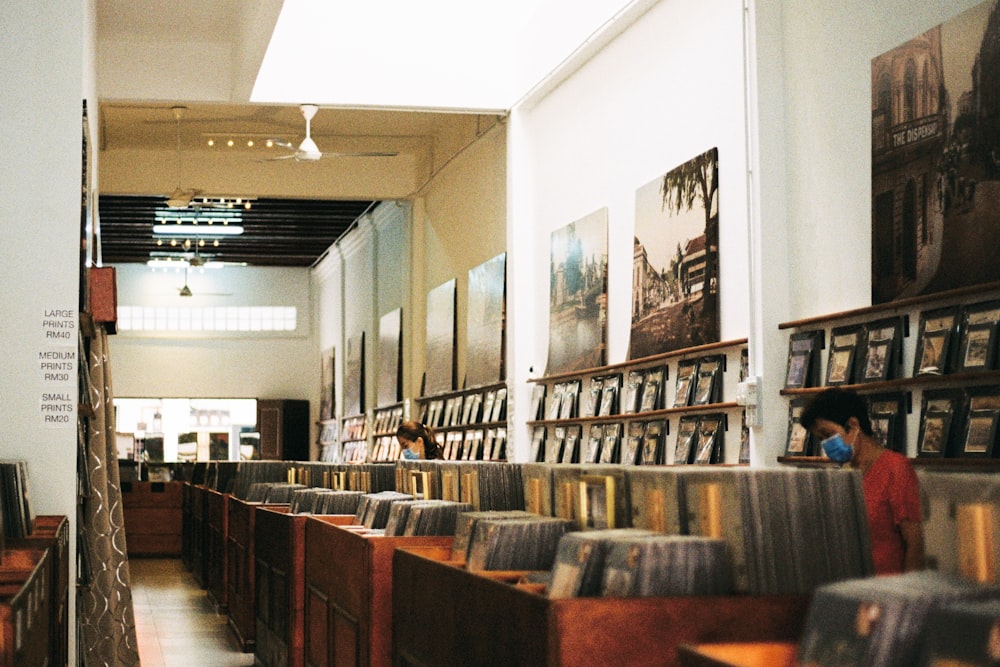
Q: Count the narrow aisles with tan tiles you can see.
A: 1